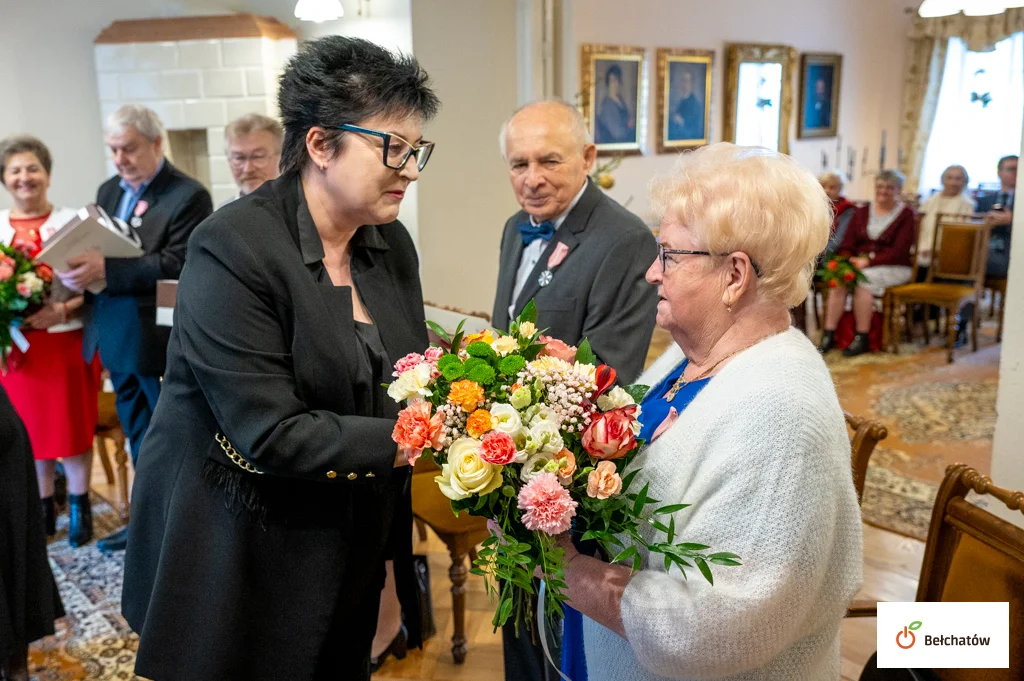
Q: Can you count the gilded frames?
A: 4